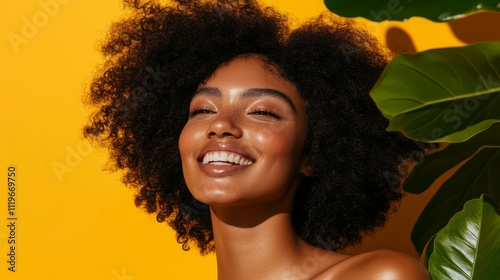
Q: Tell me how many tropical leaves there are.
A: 5